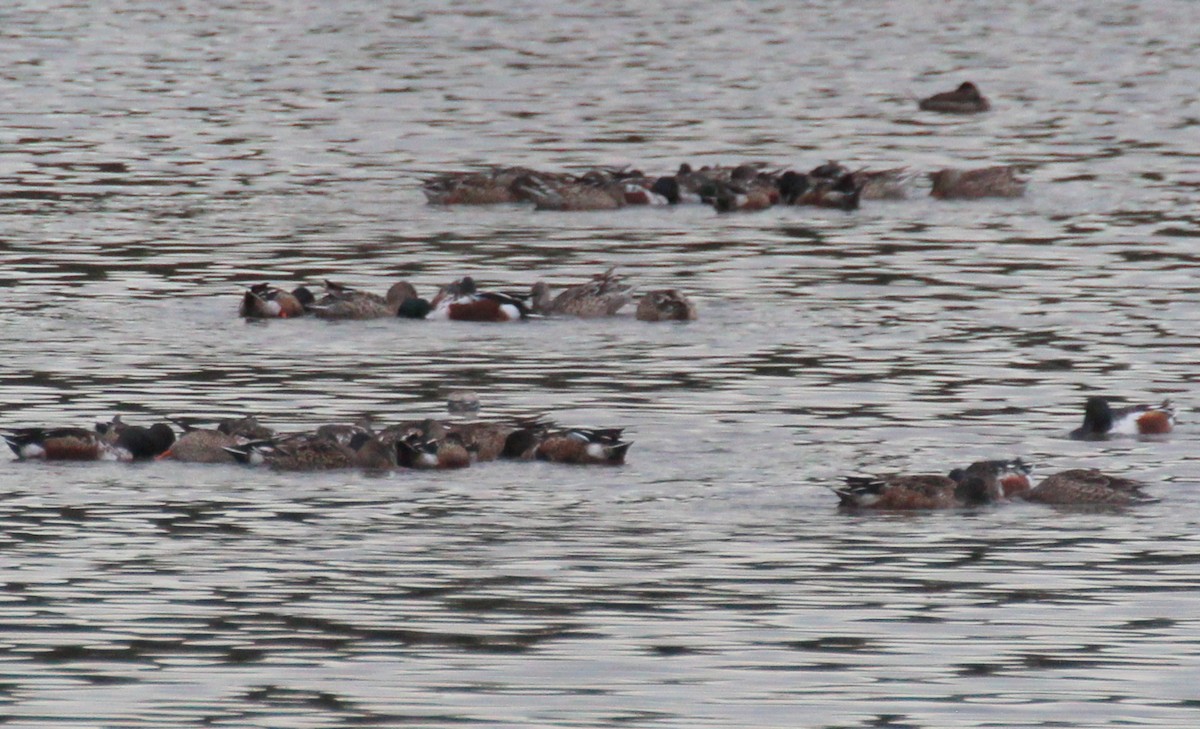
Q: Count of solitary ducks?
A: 2